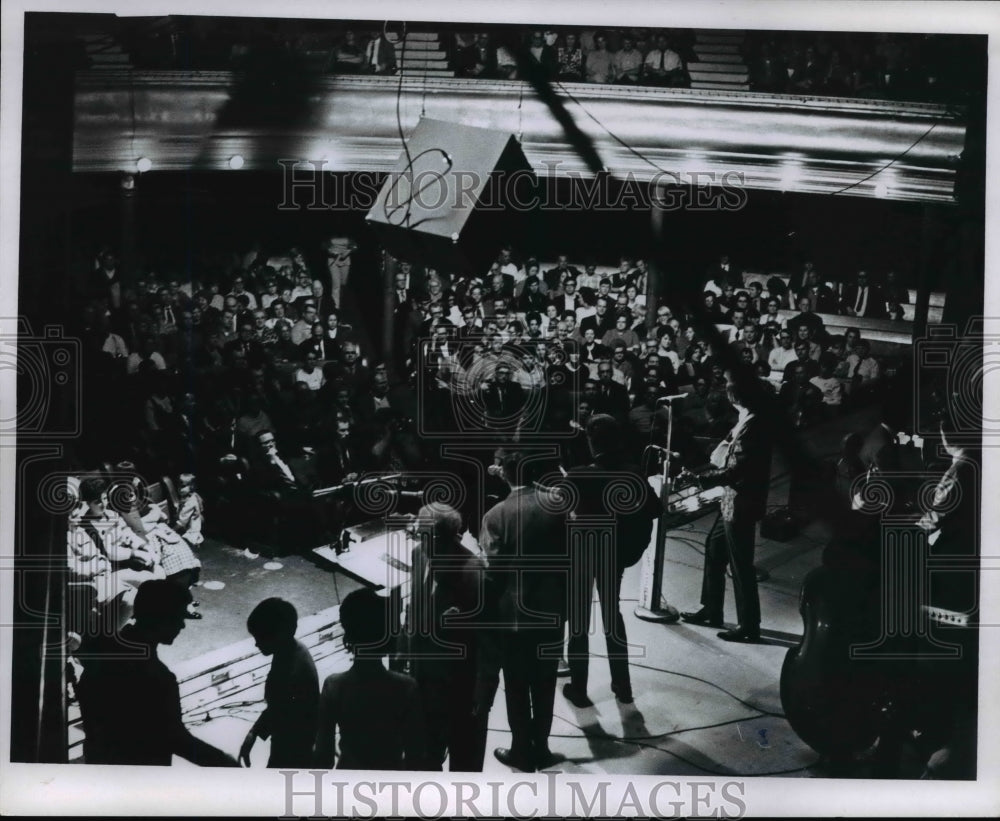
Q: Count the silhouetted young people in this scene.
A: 3